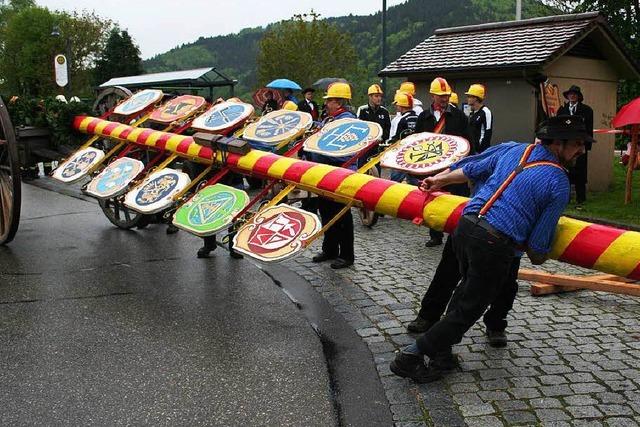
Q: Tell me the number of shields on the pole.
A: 11